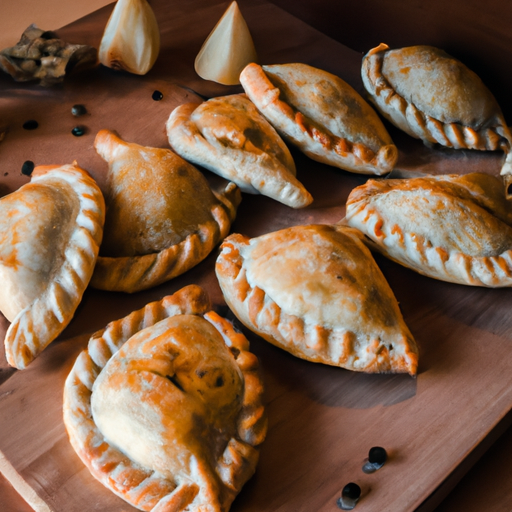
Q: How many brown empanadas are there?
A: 8